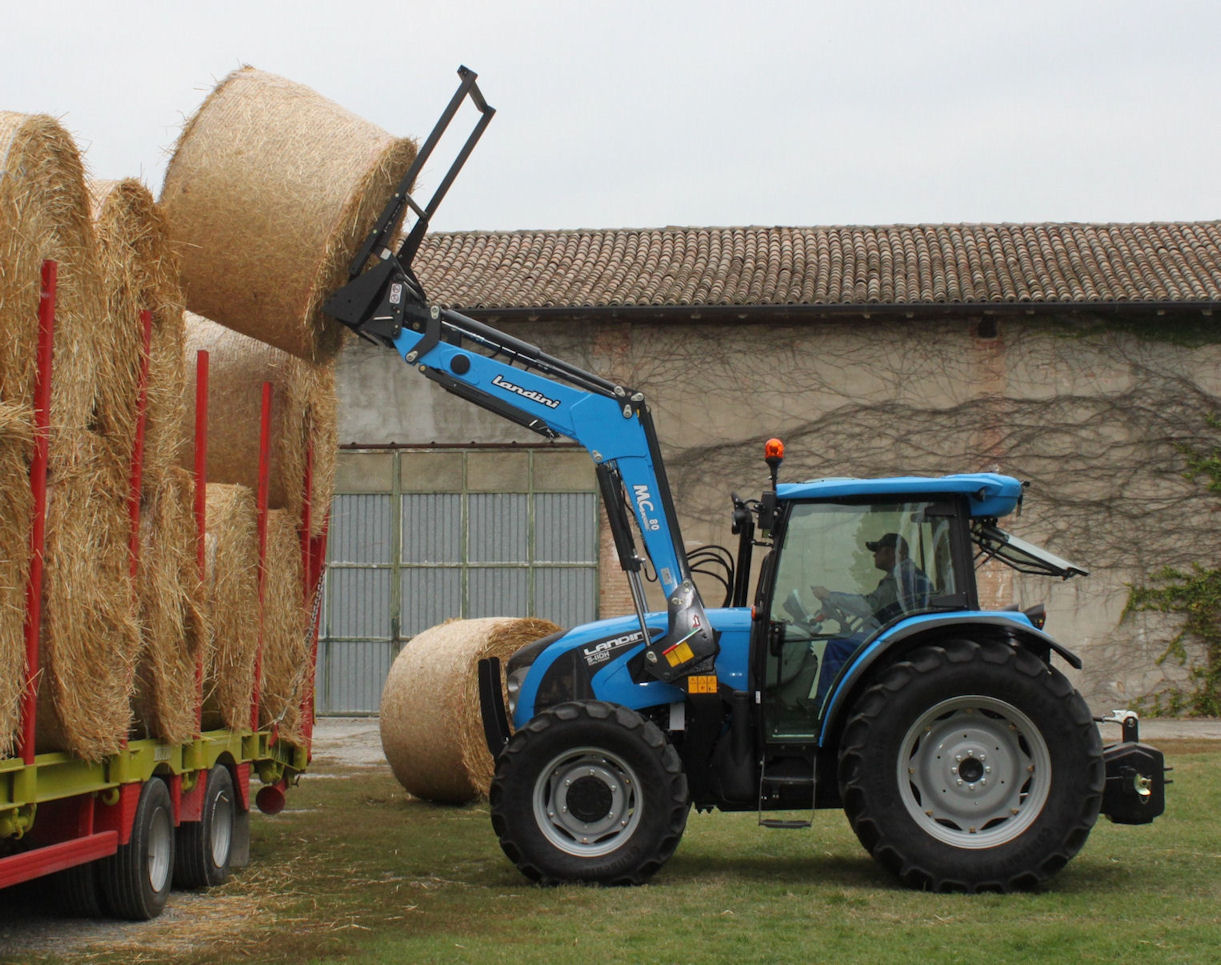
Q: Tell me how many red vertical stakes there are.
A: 5